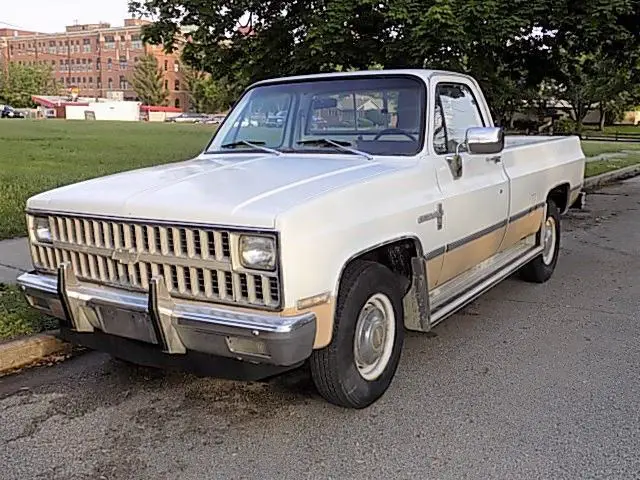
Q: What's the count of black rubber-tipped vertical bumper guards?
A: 2